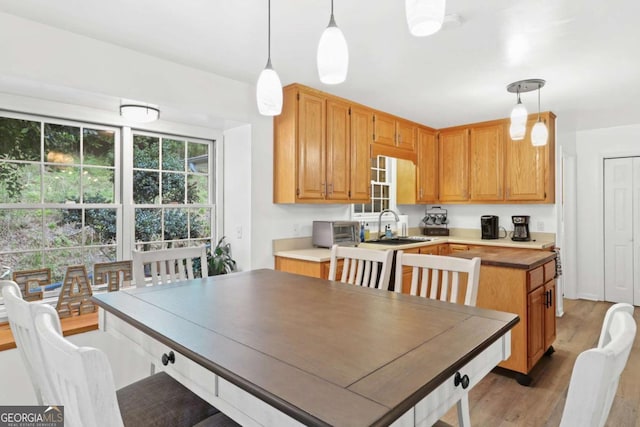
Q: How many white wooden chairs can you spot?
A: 6